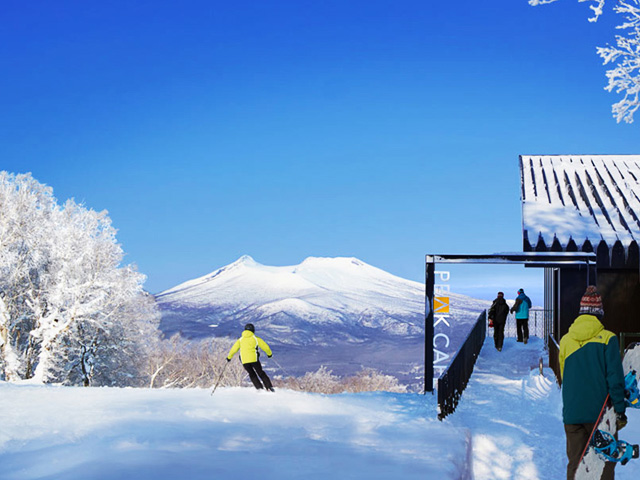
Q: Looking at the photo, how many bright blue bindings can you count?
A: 2